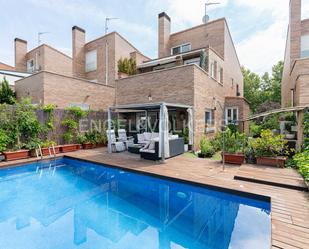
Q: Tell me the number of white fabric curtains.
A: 2